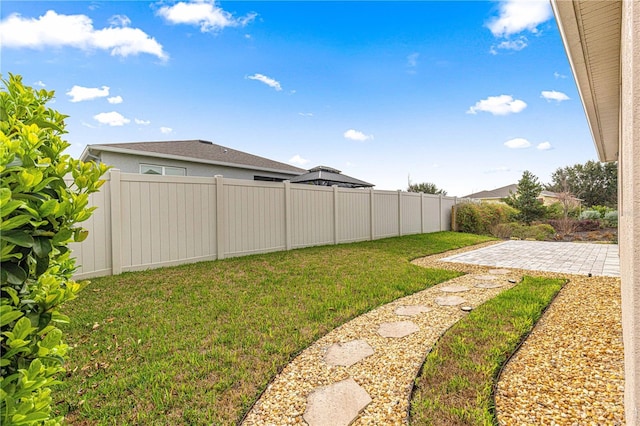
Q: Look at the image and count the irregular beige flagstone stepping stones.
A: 9